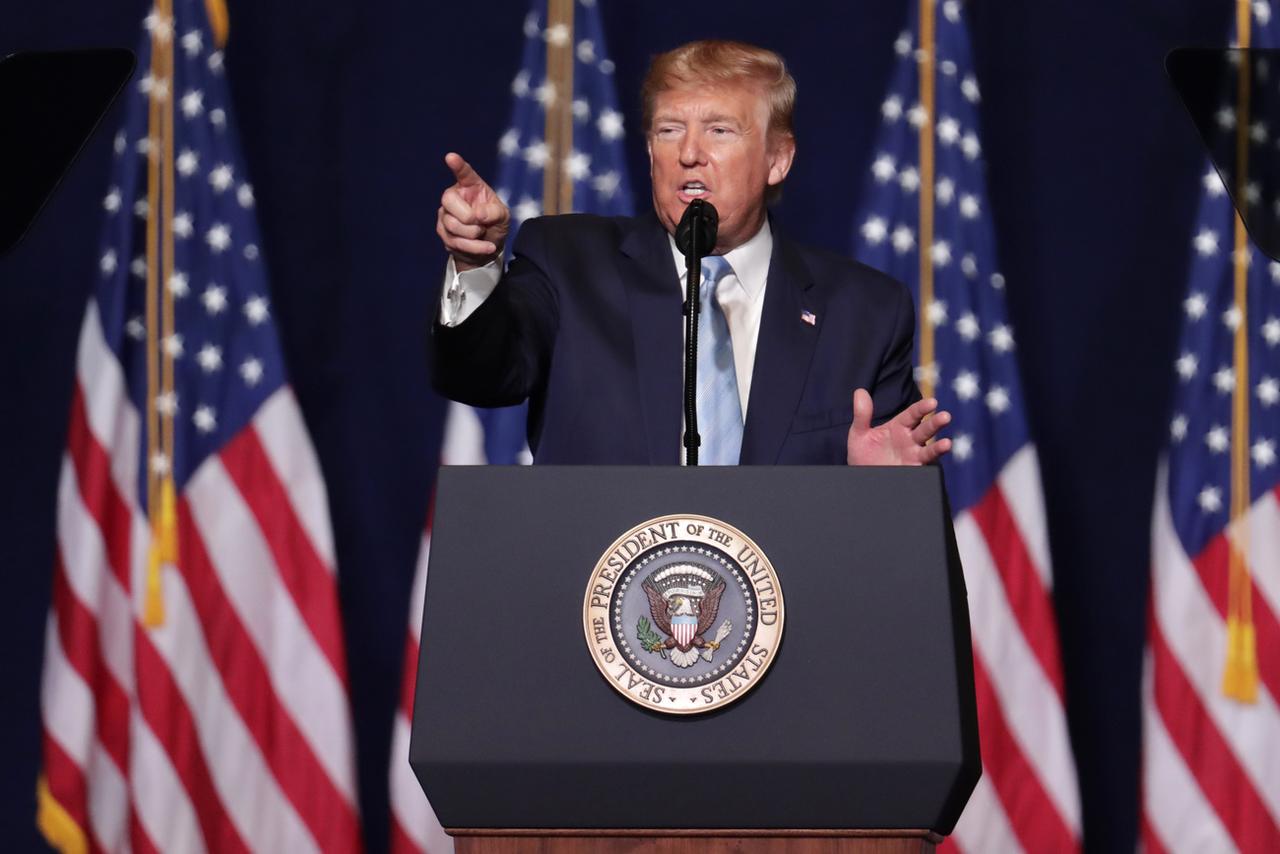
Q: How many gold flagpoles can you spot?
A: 4